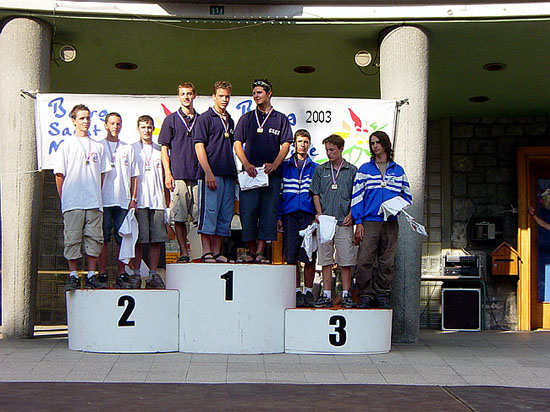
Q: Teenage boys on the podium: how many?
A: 9